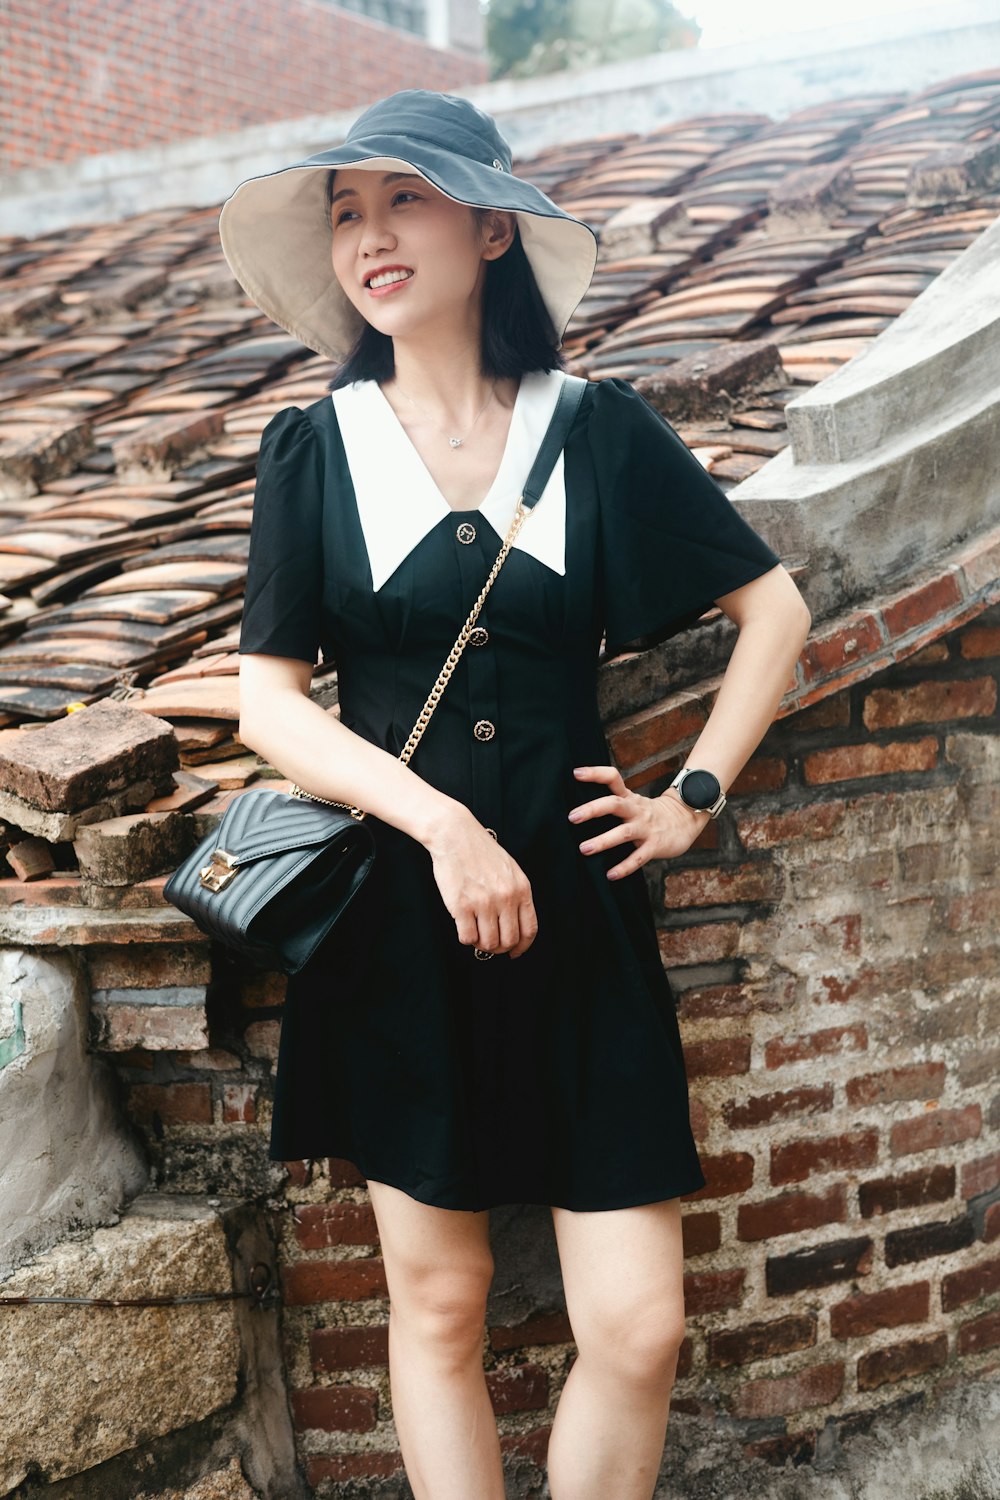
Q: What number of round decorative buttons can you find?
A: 5